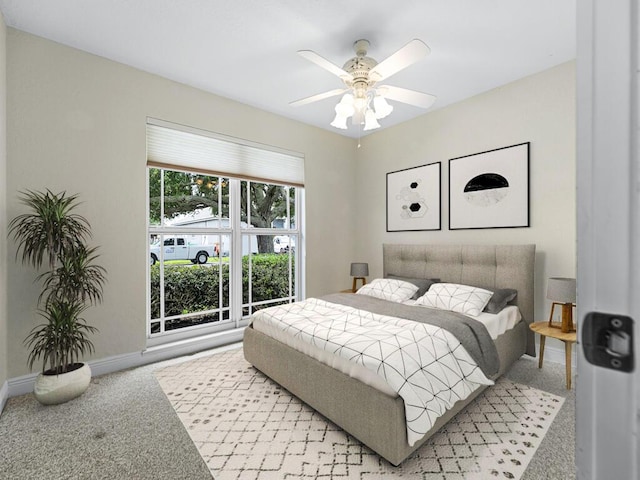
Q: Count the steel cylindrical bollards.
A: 0